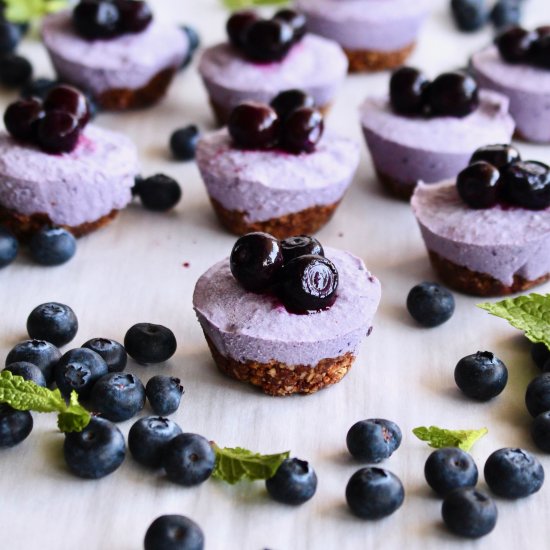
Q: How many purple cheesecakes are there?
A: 9